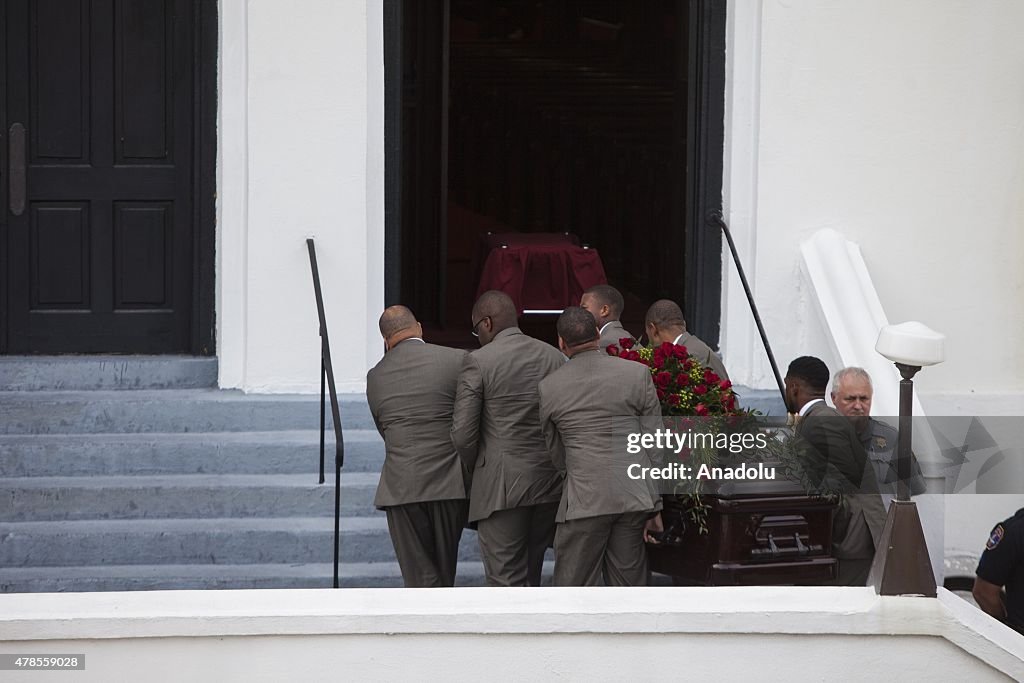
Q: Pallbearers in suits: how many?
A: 6